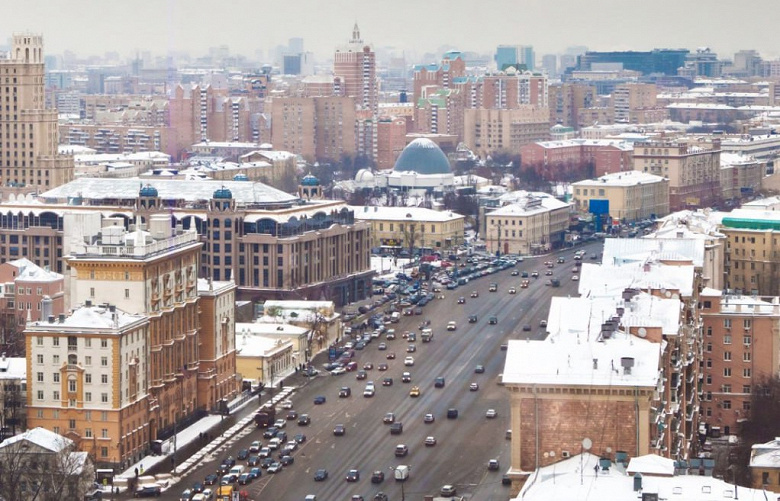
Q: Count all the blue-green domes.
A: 5